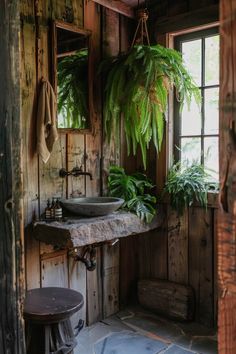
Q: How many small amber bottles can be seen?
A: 3